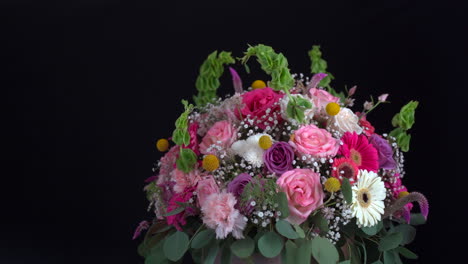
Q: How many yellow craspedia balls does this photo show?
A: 7